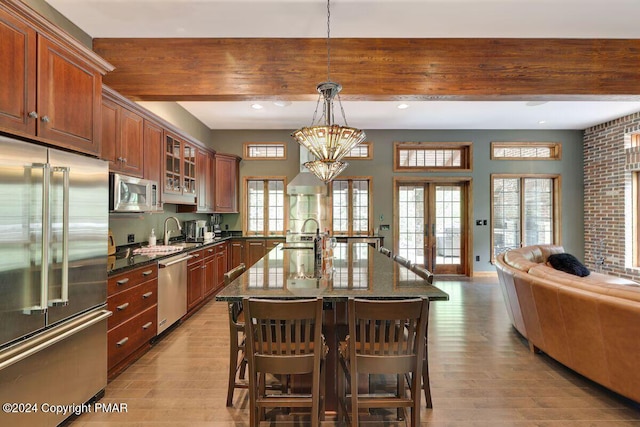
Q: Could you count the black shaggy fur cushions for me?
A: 1